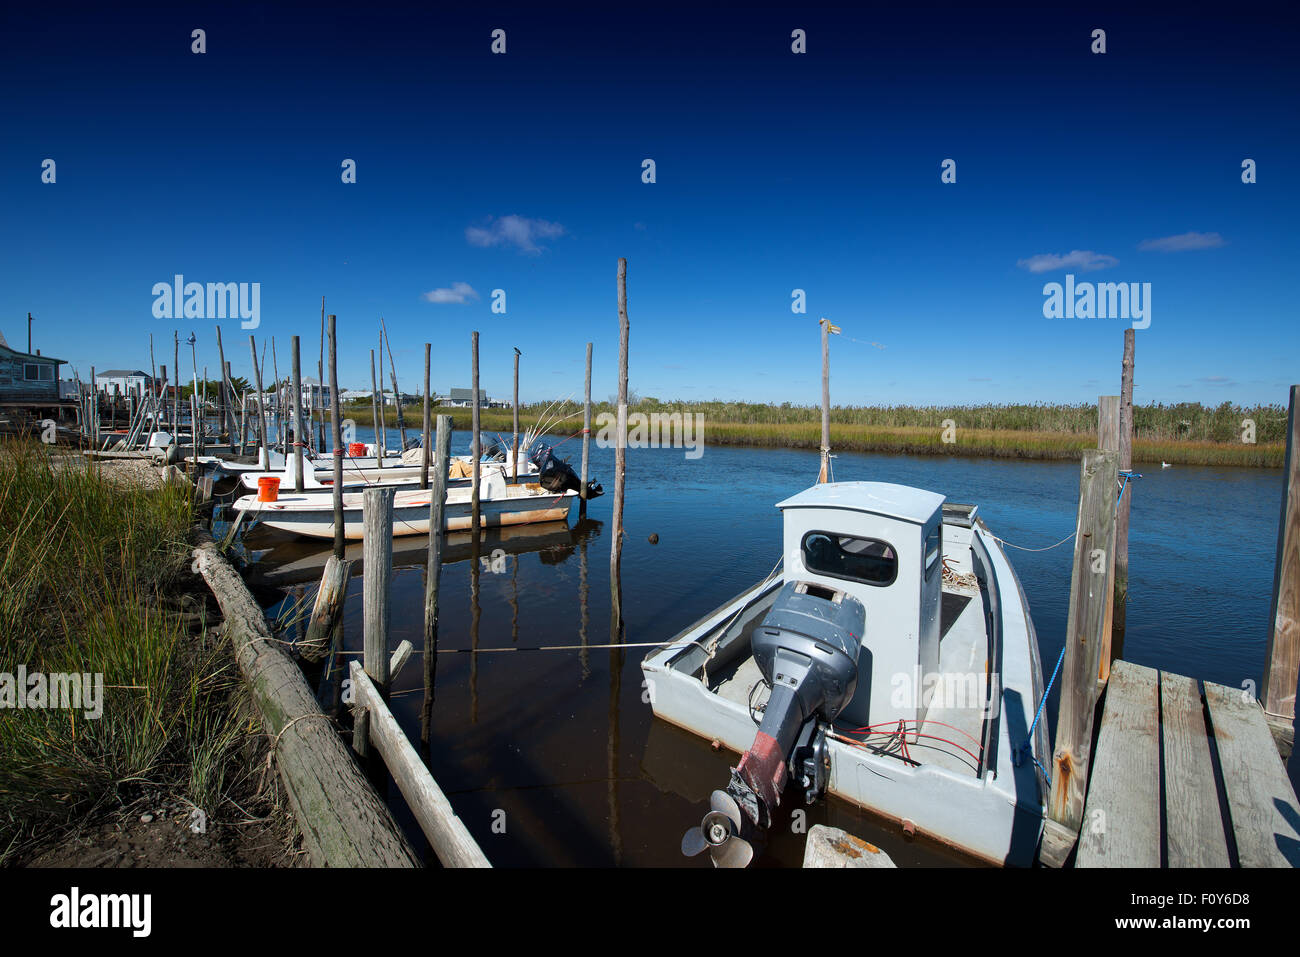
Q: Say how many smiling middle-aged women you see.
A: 0